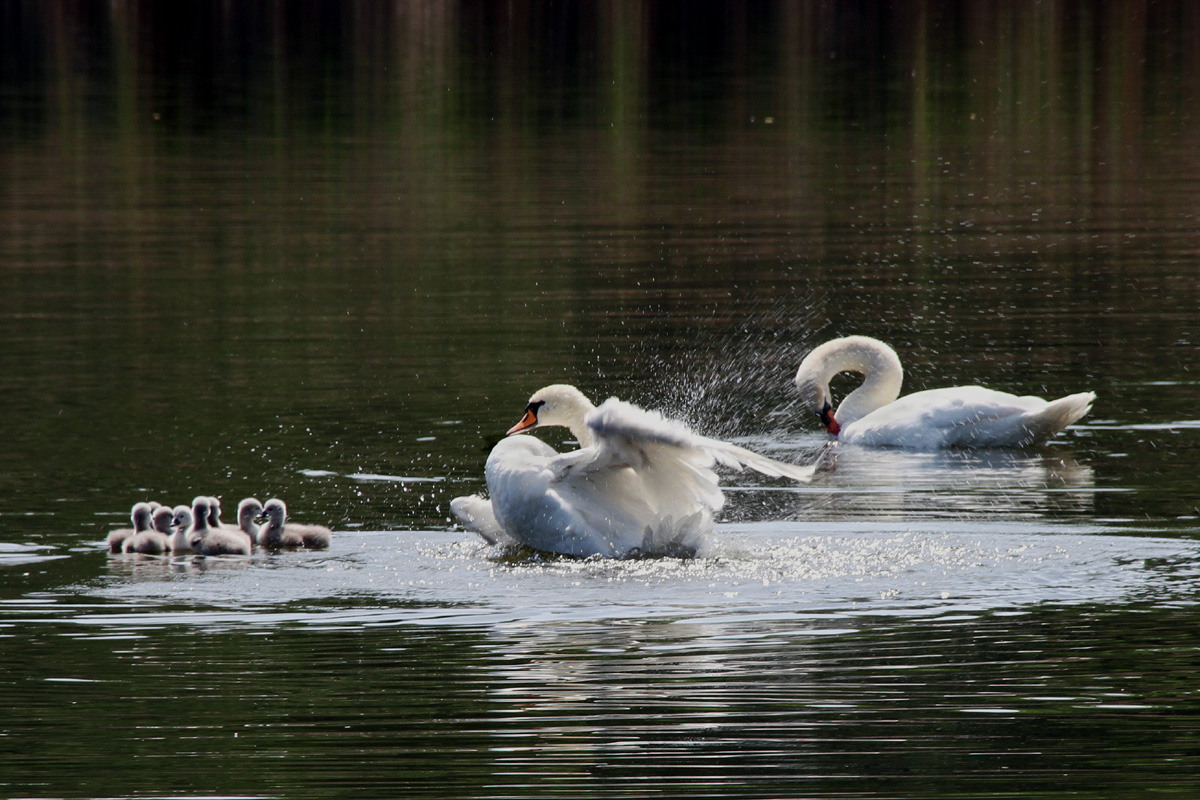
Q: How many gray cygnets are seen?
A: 8